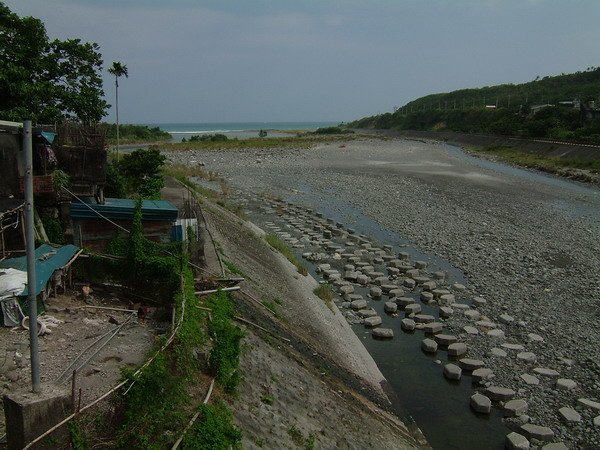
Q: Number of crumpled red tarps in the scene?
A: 0